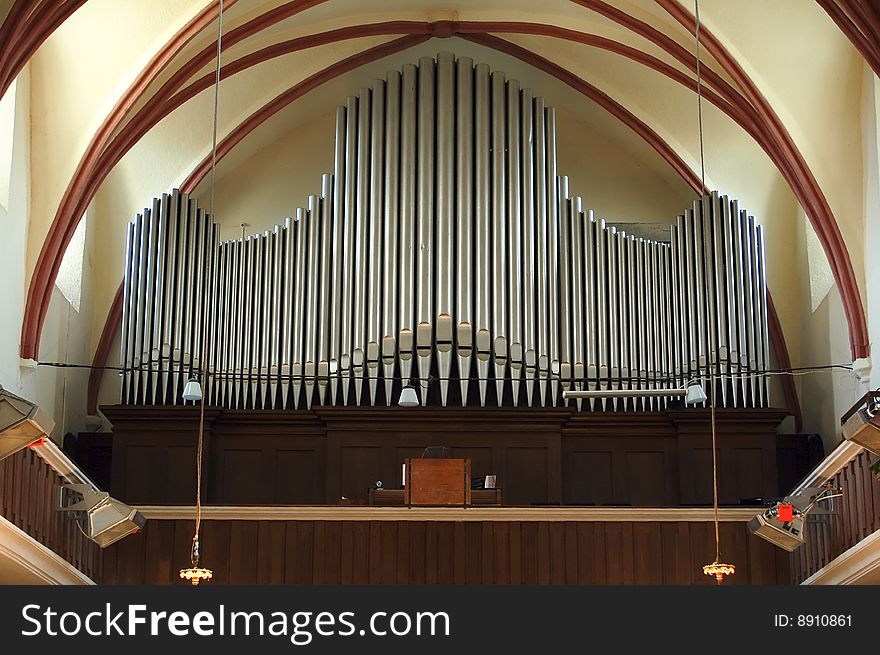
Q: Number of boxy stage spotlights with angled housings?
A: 4